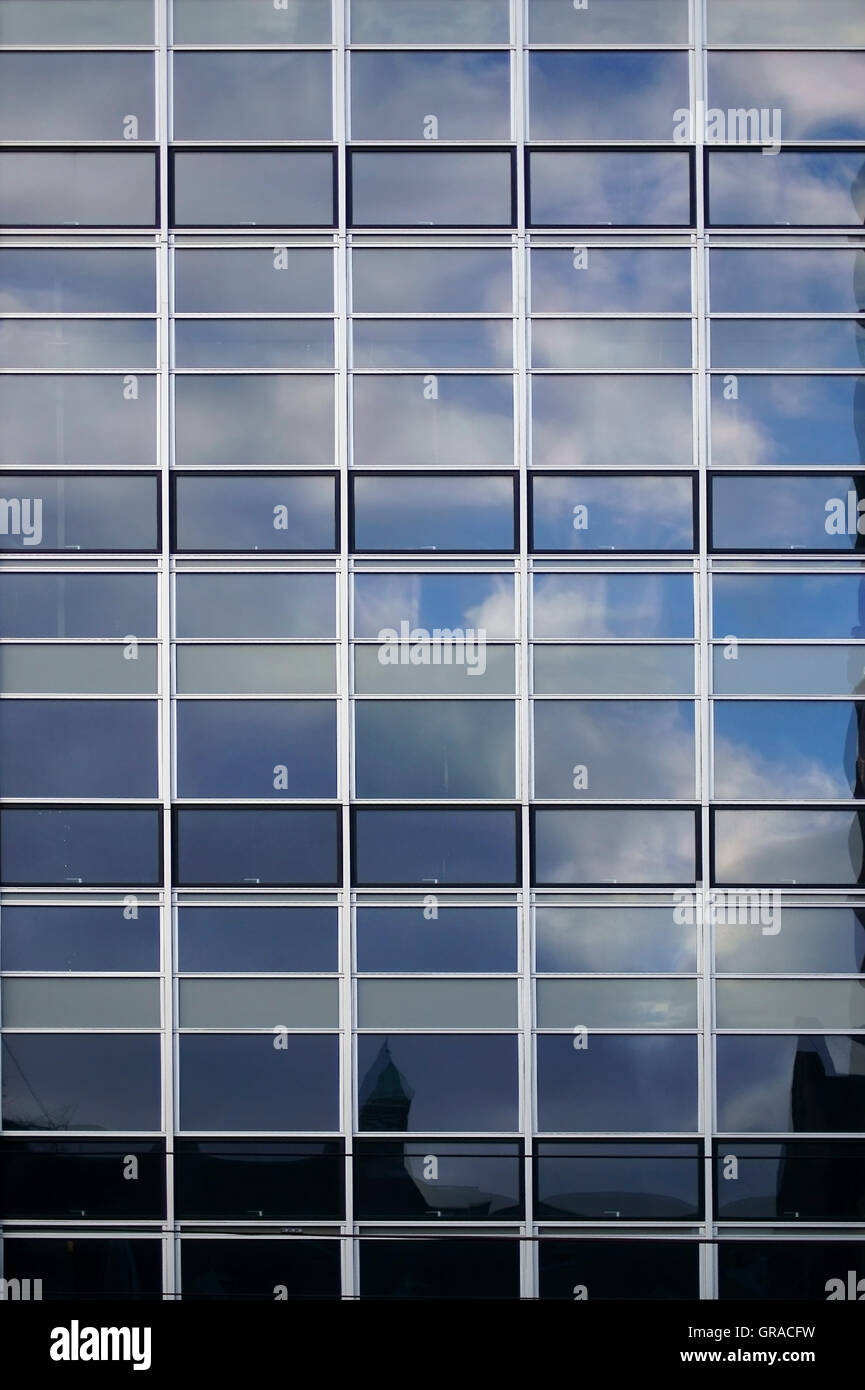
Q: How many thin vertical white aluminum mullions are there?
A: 4